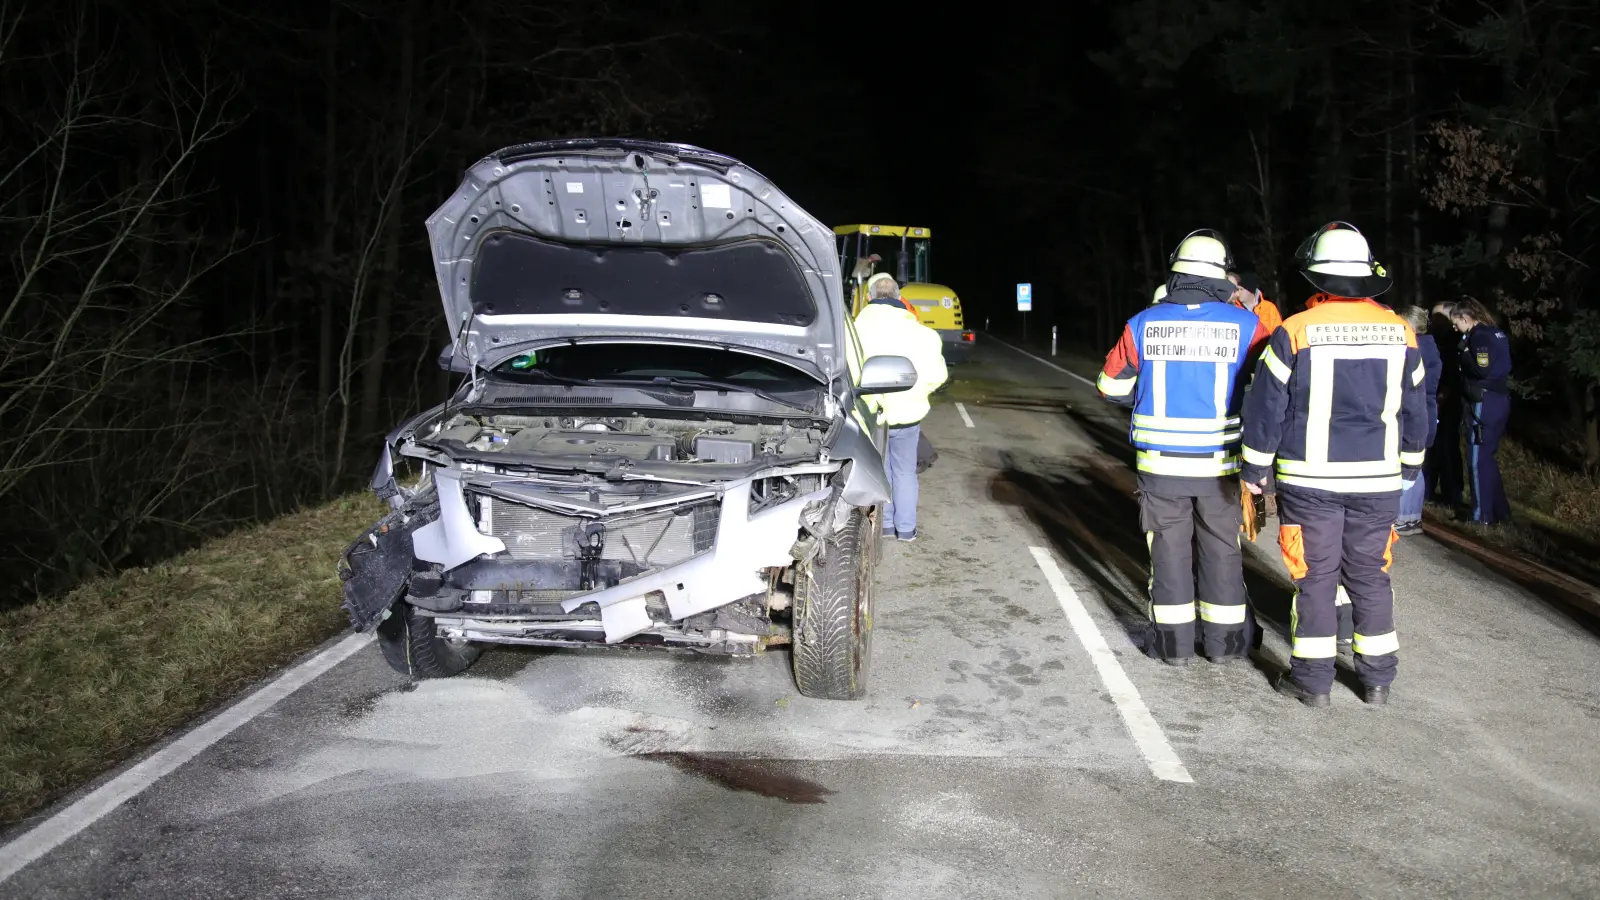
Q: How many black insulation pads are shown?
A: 1